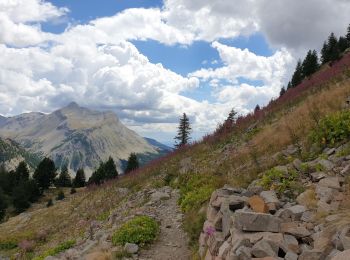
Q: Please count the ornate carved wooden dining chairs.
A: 0